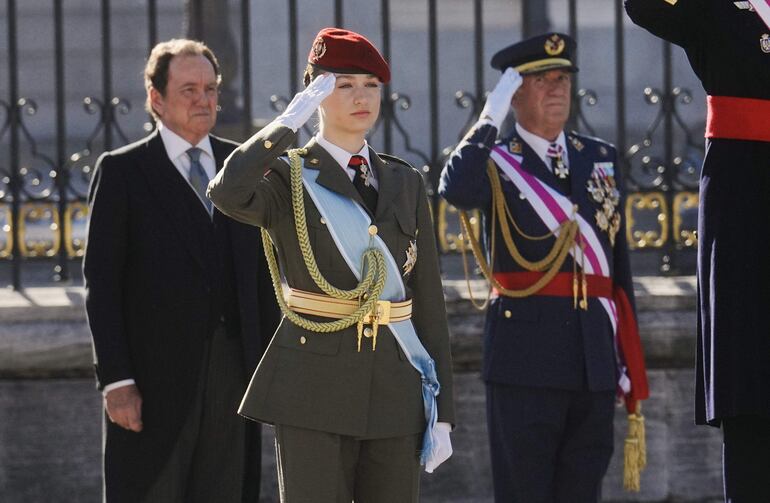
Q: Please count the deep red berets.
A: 1